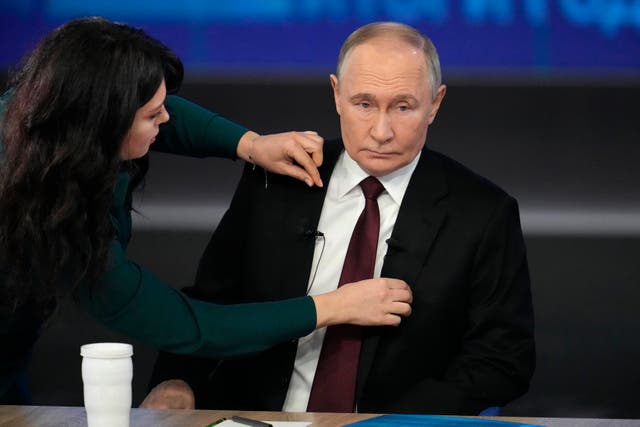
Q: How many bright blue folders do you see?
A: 1